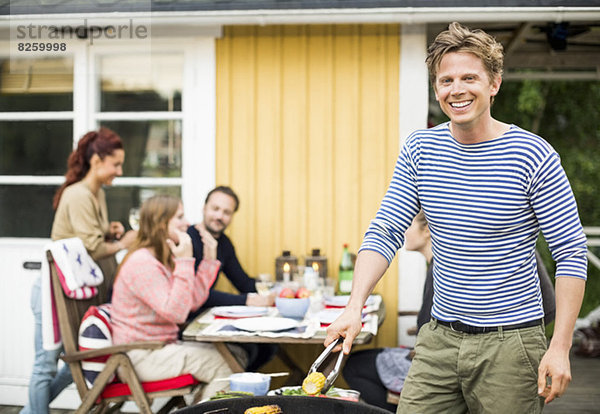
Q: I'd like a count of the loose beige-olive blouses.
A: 1